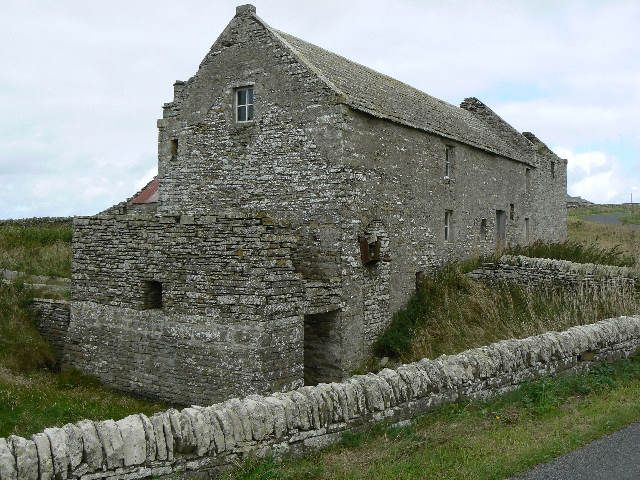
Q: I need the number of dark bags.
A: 0